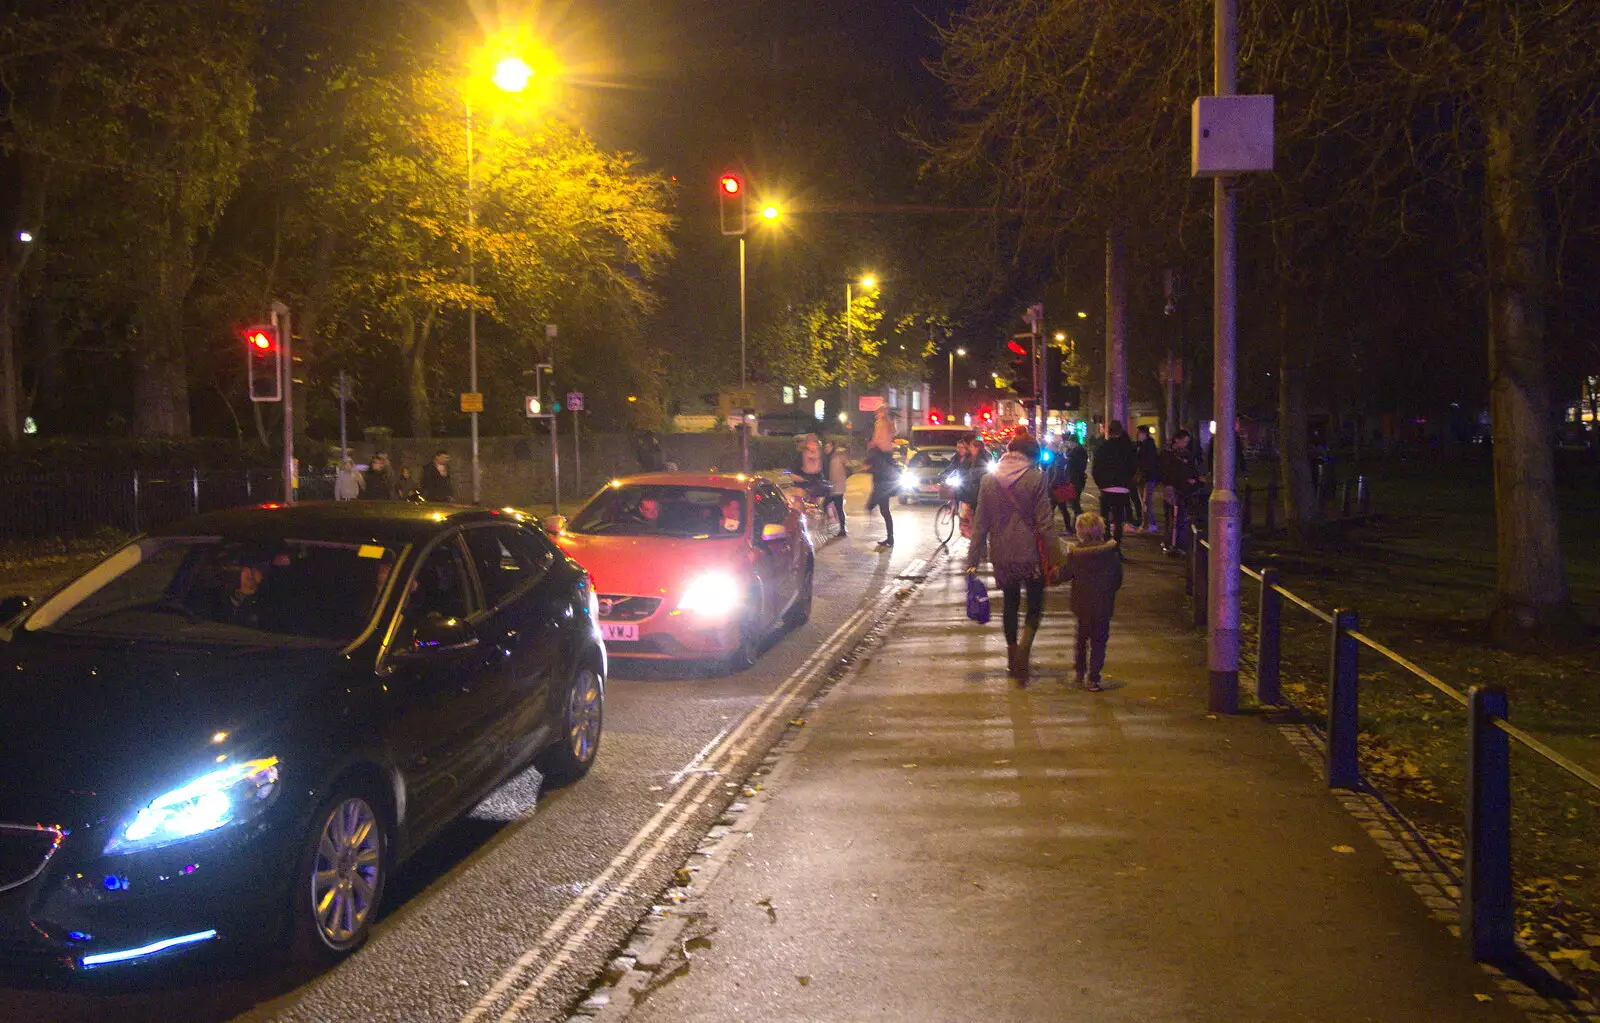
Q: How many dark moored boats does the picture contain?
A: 0